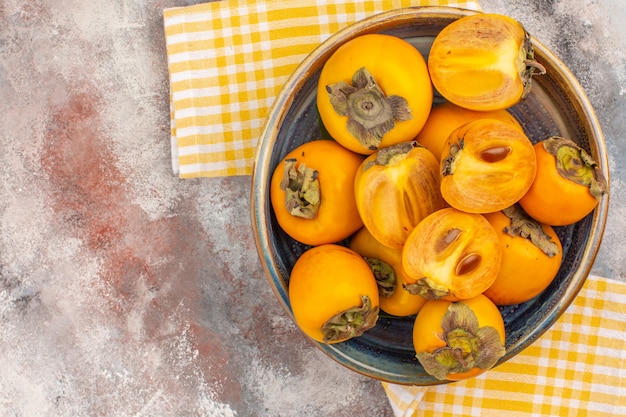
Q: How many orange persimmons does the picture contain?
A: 12